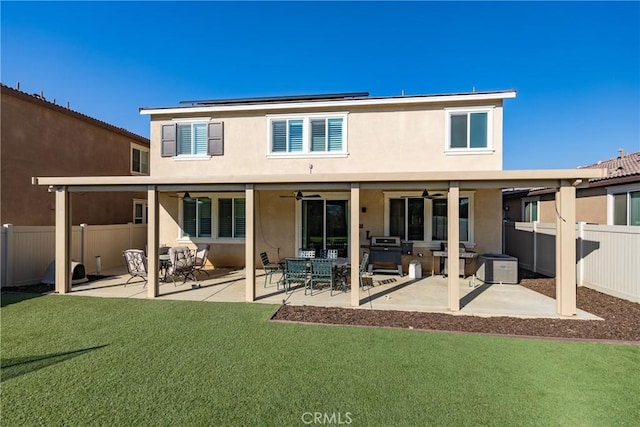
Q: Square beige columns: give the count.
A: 6